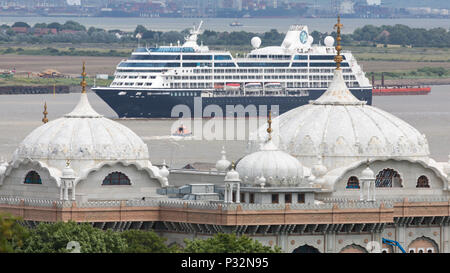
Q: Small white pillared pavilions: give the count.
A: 3